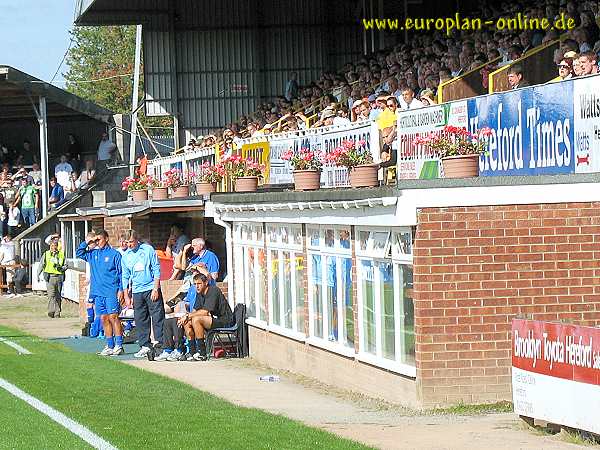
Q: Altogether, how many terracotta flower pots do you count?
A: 8